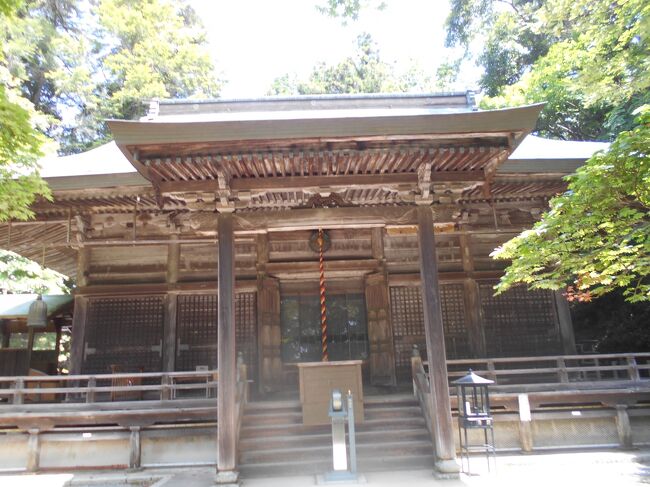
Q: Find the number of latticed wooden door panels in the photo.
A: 4